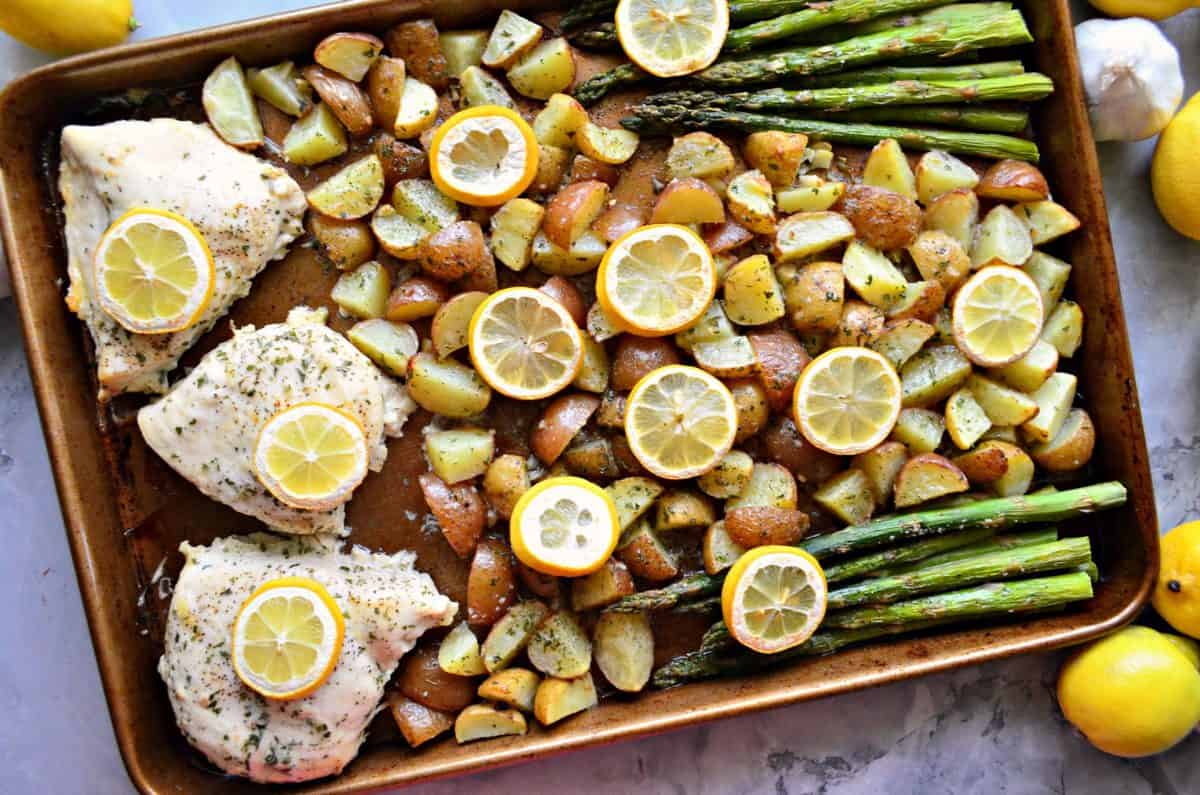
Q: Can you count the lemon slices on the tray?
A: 12